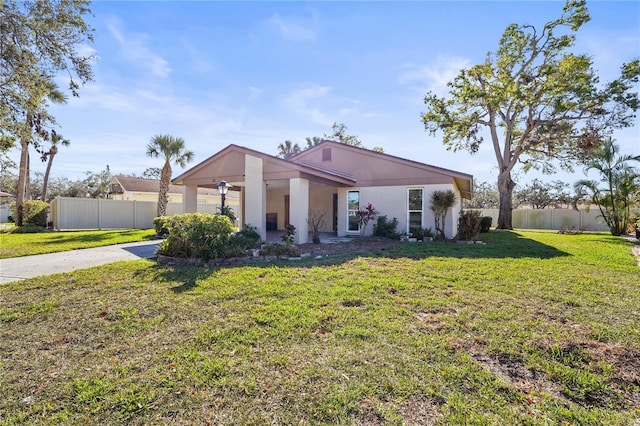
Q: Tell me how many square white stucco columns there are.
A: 3